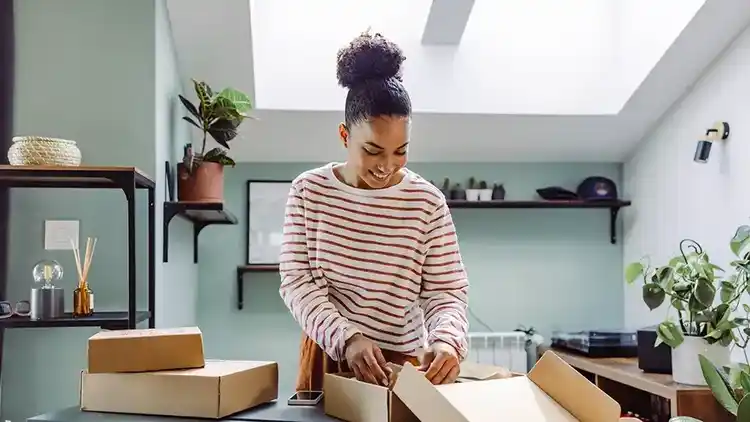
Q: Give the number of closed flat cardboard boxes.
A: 2